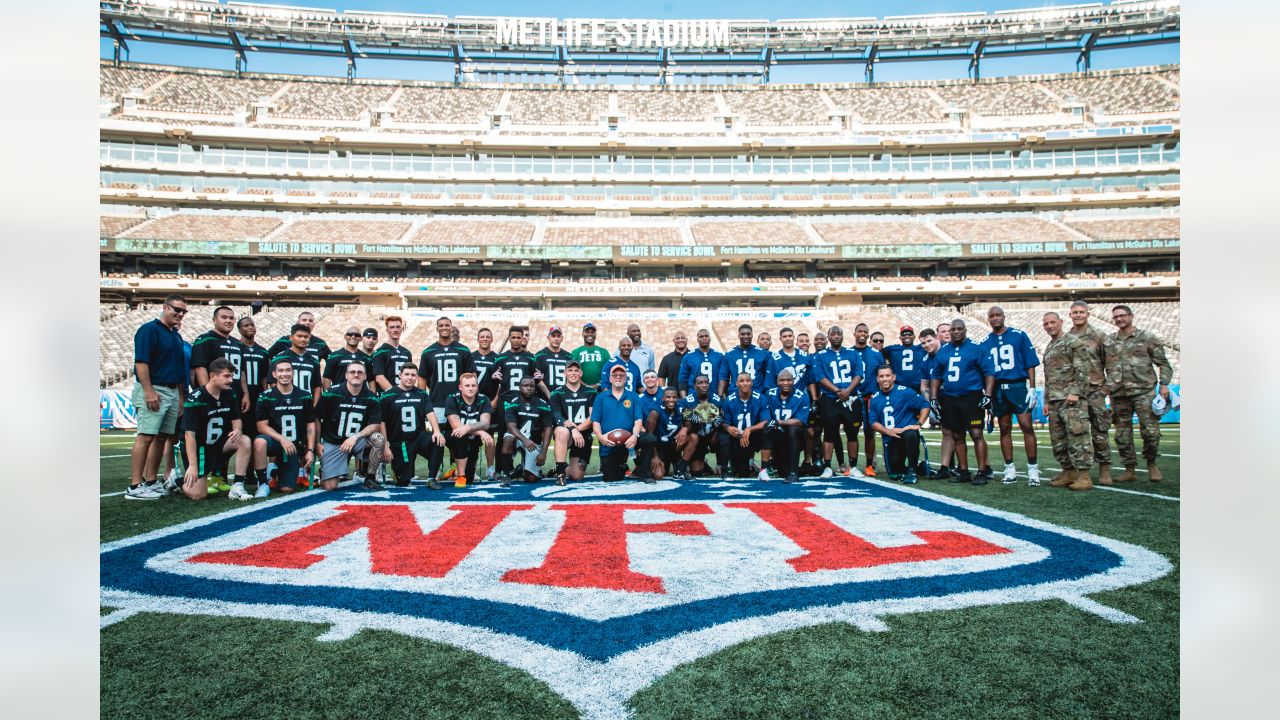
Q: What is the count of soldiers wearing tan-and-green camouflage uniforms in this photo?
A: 3